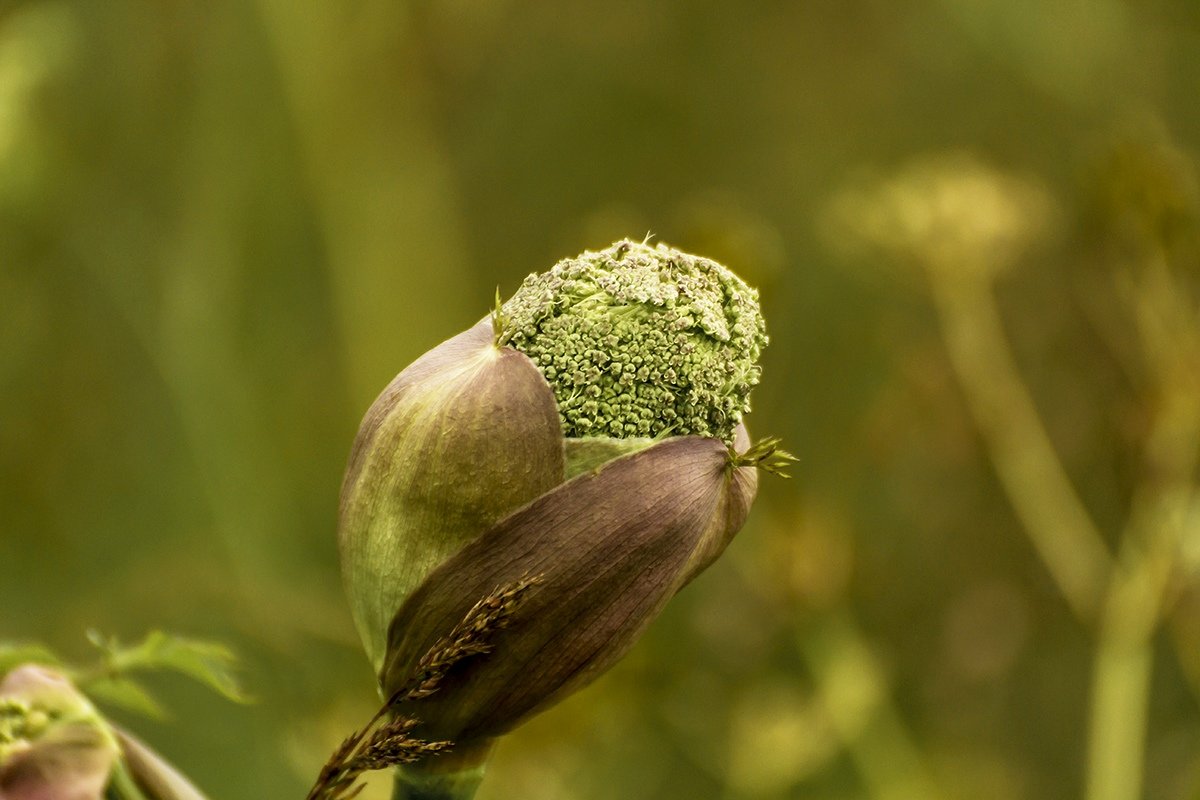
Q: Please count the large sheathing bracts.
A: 2